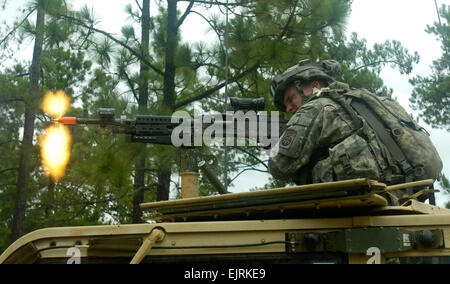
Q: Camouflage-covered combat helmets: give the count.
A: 1